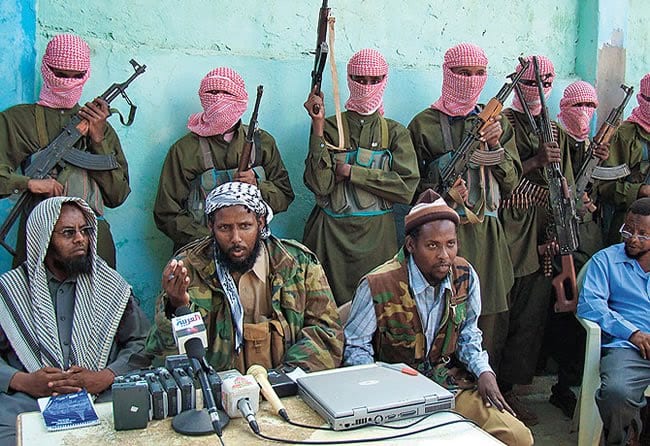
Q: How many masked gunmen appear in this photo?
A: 7